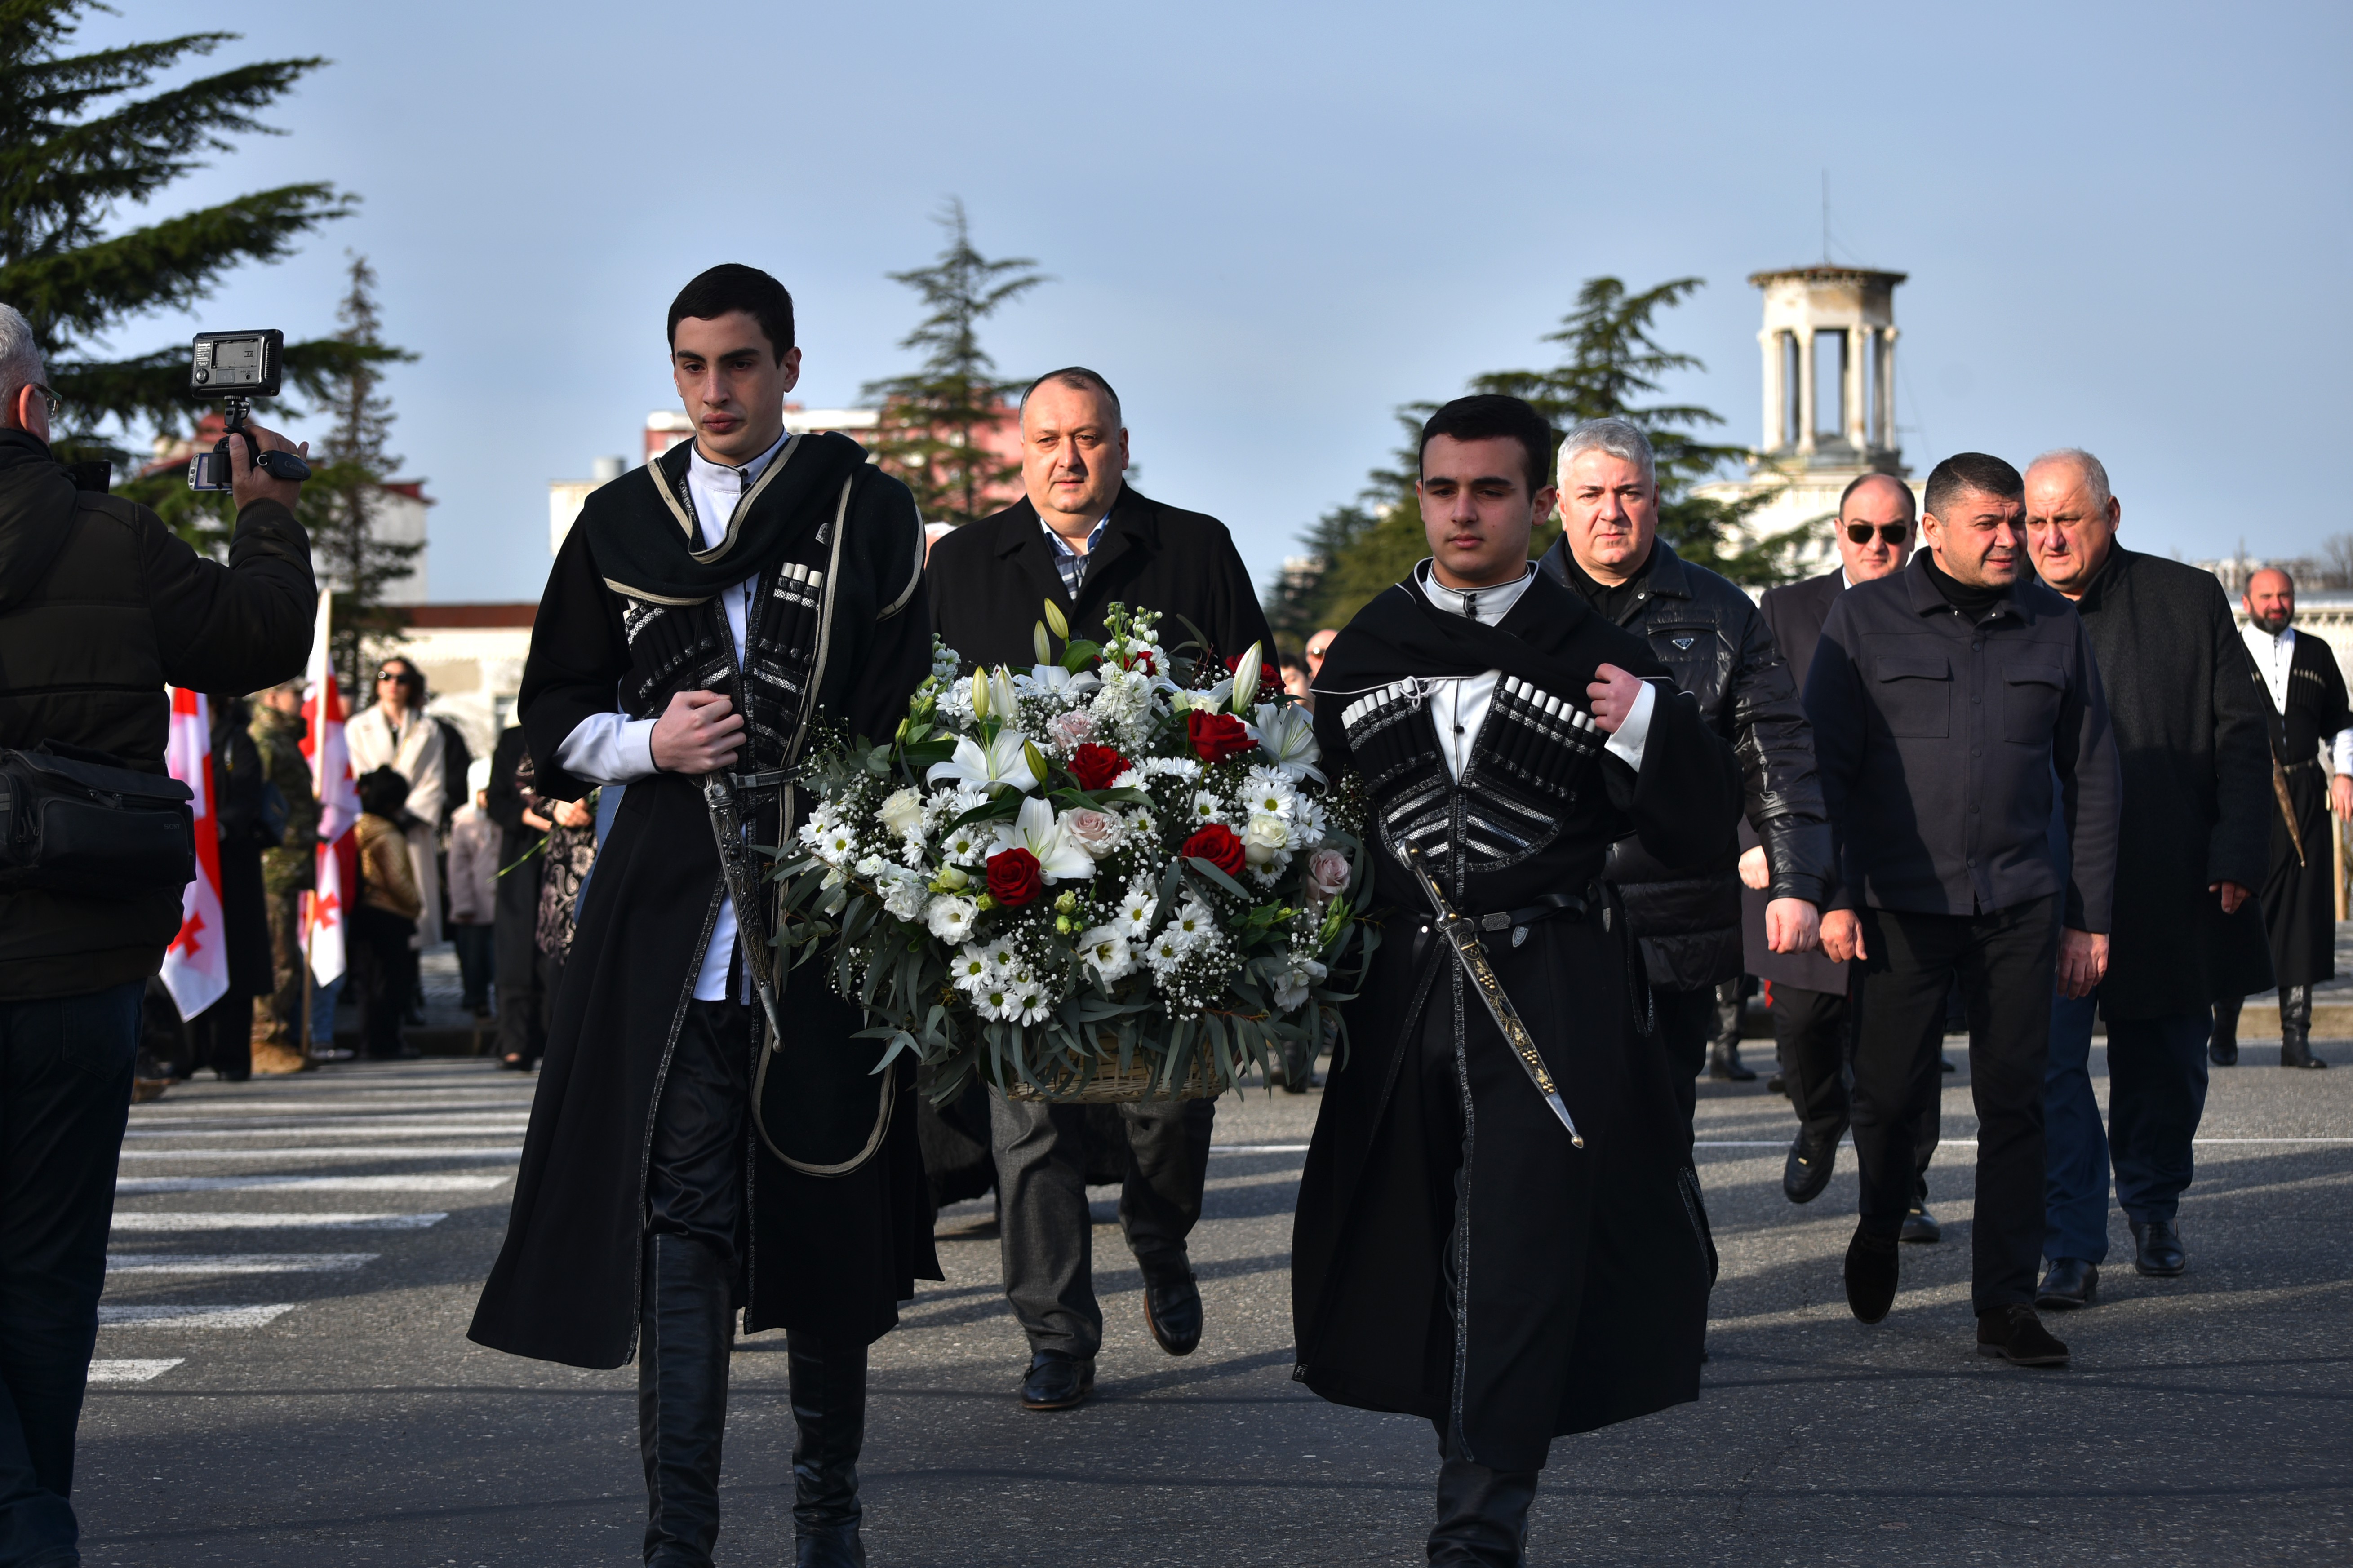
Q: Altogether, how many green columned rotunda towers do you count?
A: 0